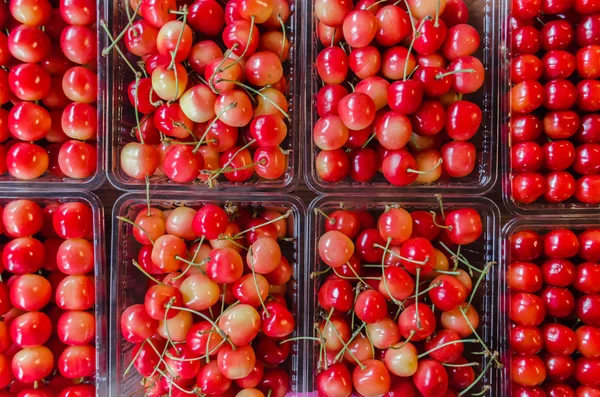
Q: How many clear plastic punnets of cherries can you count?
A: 8